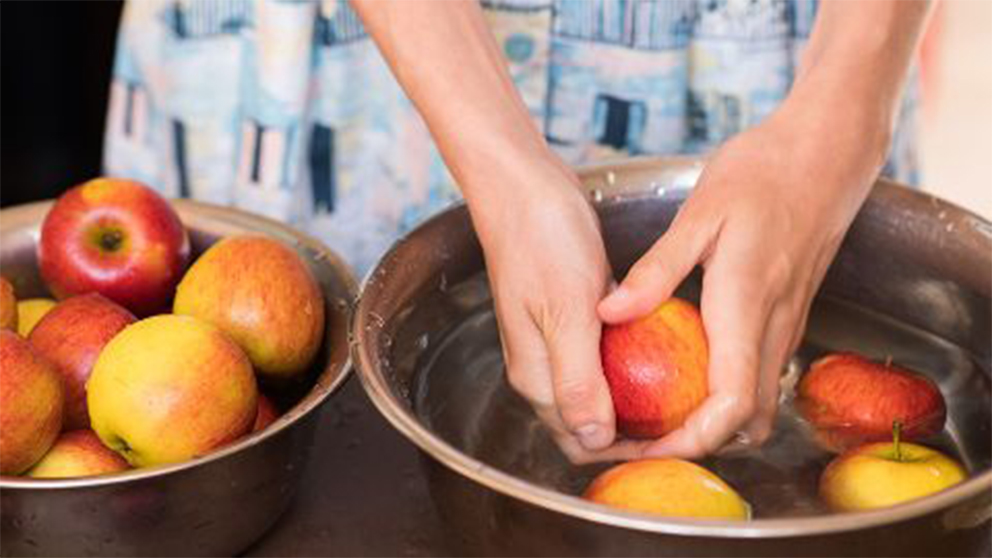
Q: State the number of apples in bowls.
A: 13